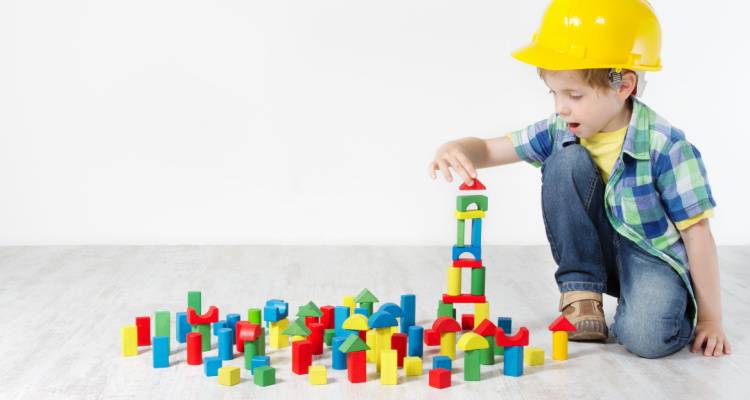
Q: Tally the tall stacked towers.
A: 1